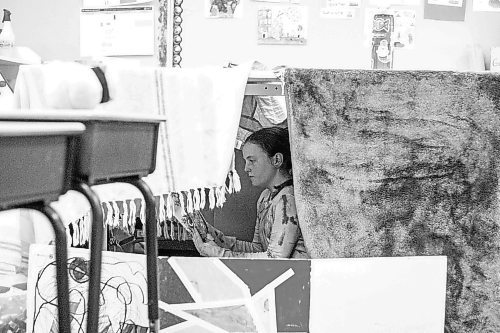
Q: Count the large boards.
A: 3